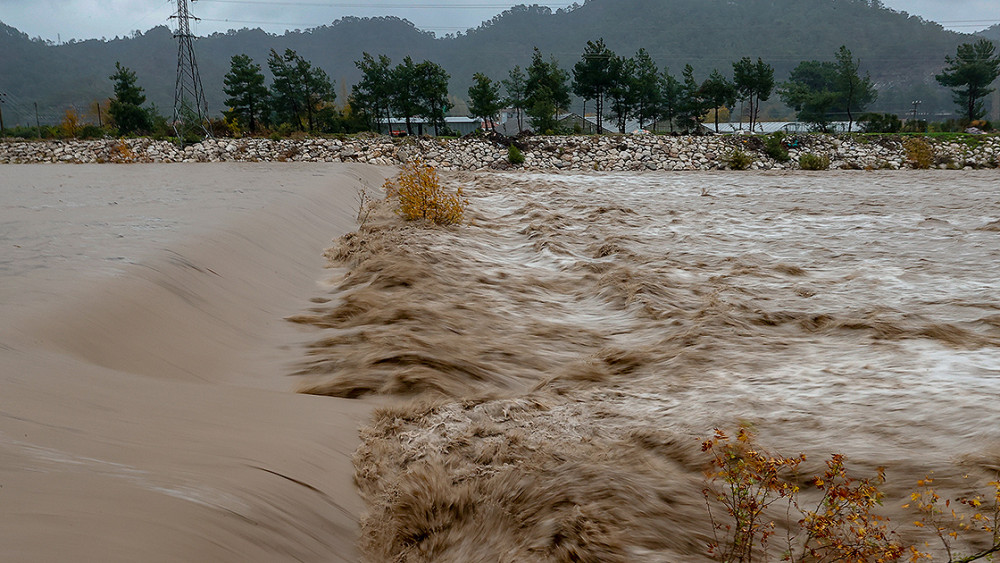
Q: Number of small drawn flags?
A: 0